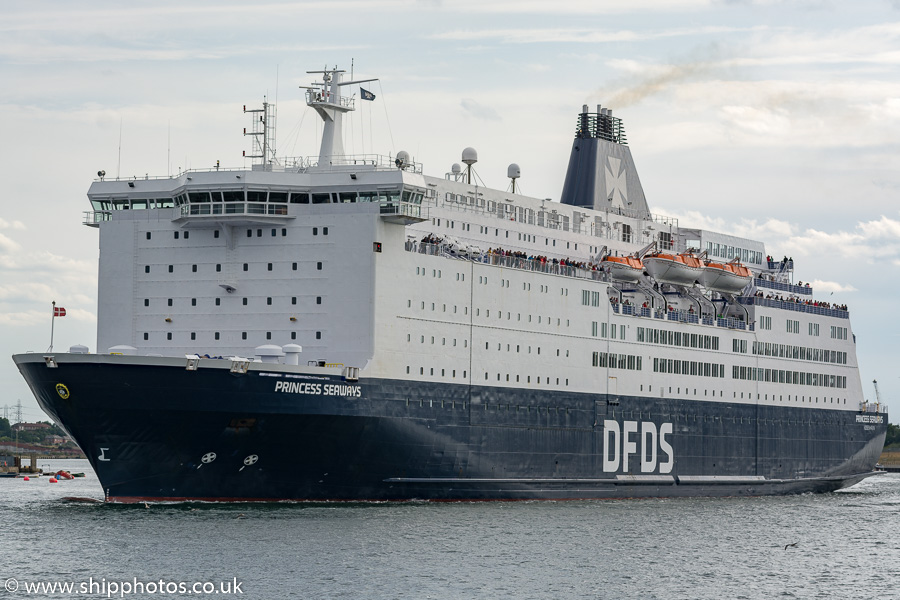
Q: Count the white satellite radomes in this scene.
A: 4